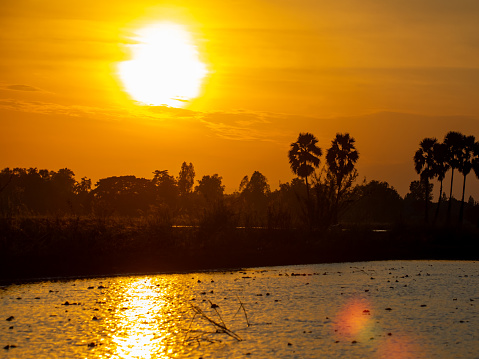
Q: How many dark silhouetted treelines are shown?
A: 1